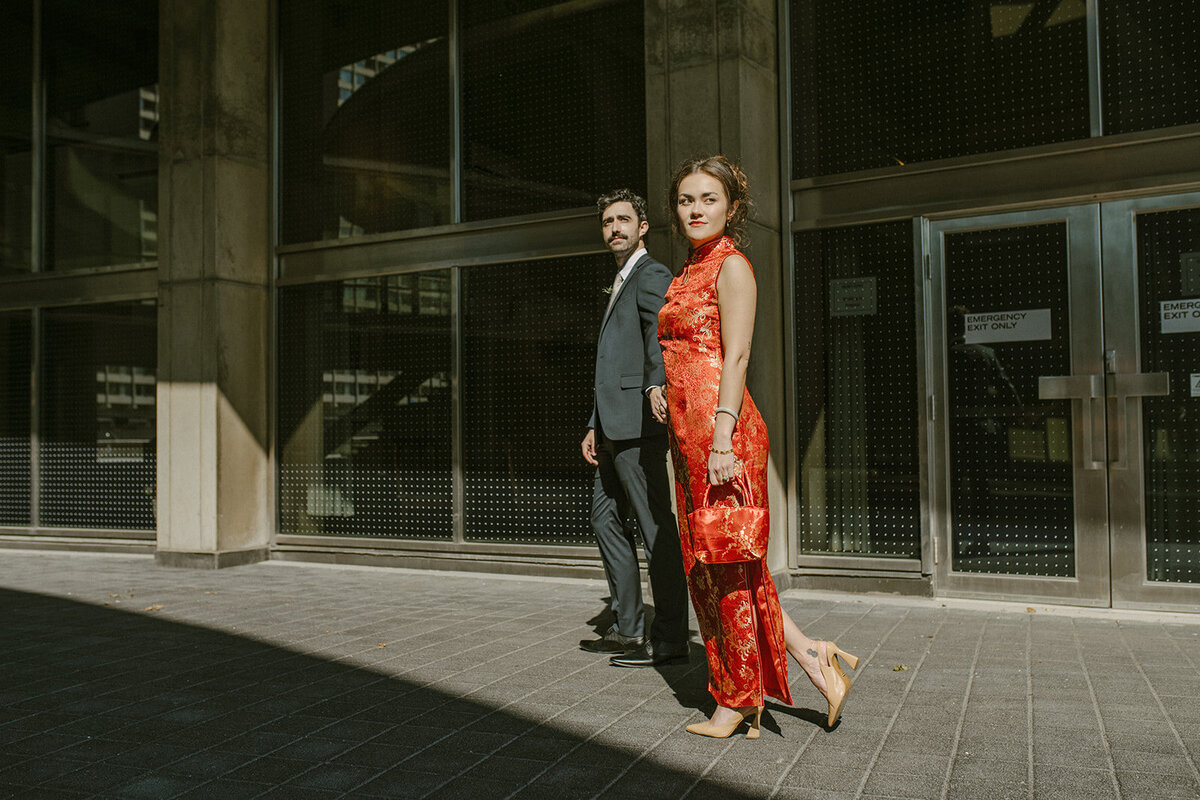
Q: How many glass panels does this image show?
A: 13